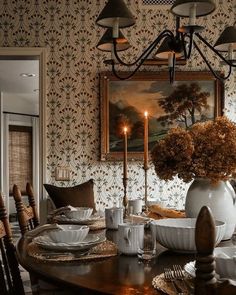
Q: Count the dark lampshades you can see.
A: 5